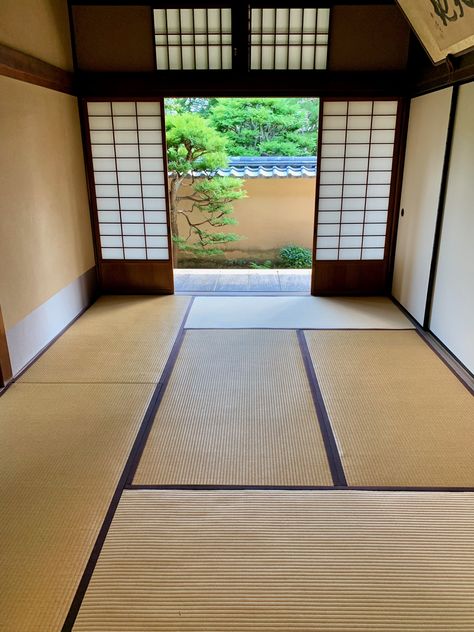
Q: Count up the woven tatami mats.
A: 6